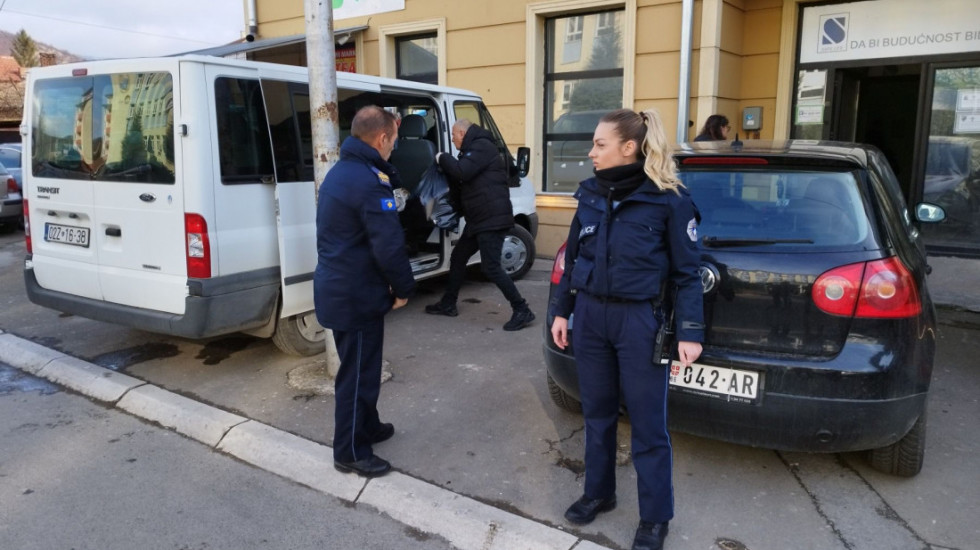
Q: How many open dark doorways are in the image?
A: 1